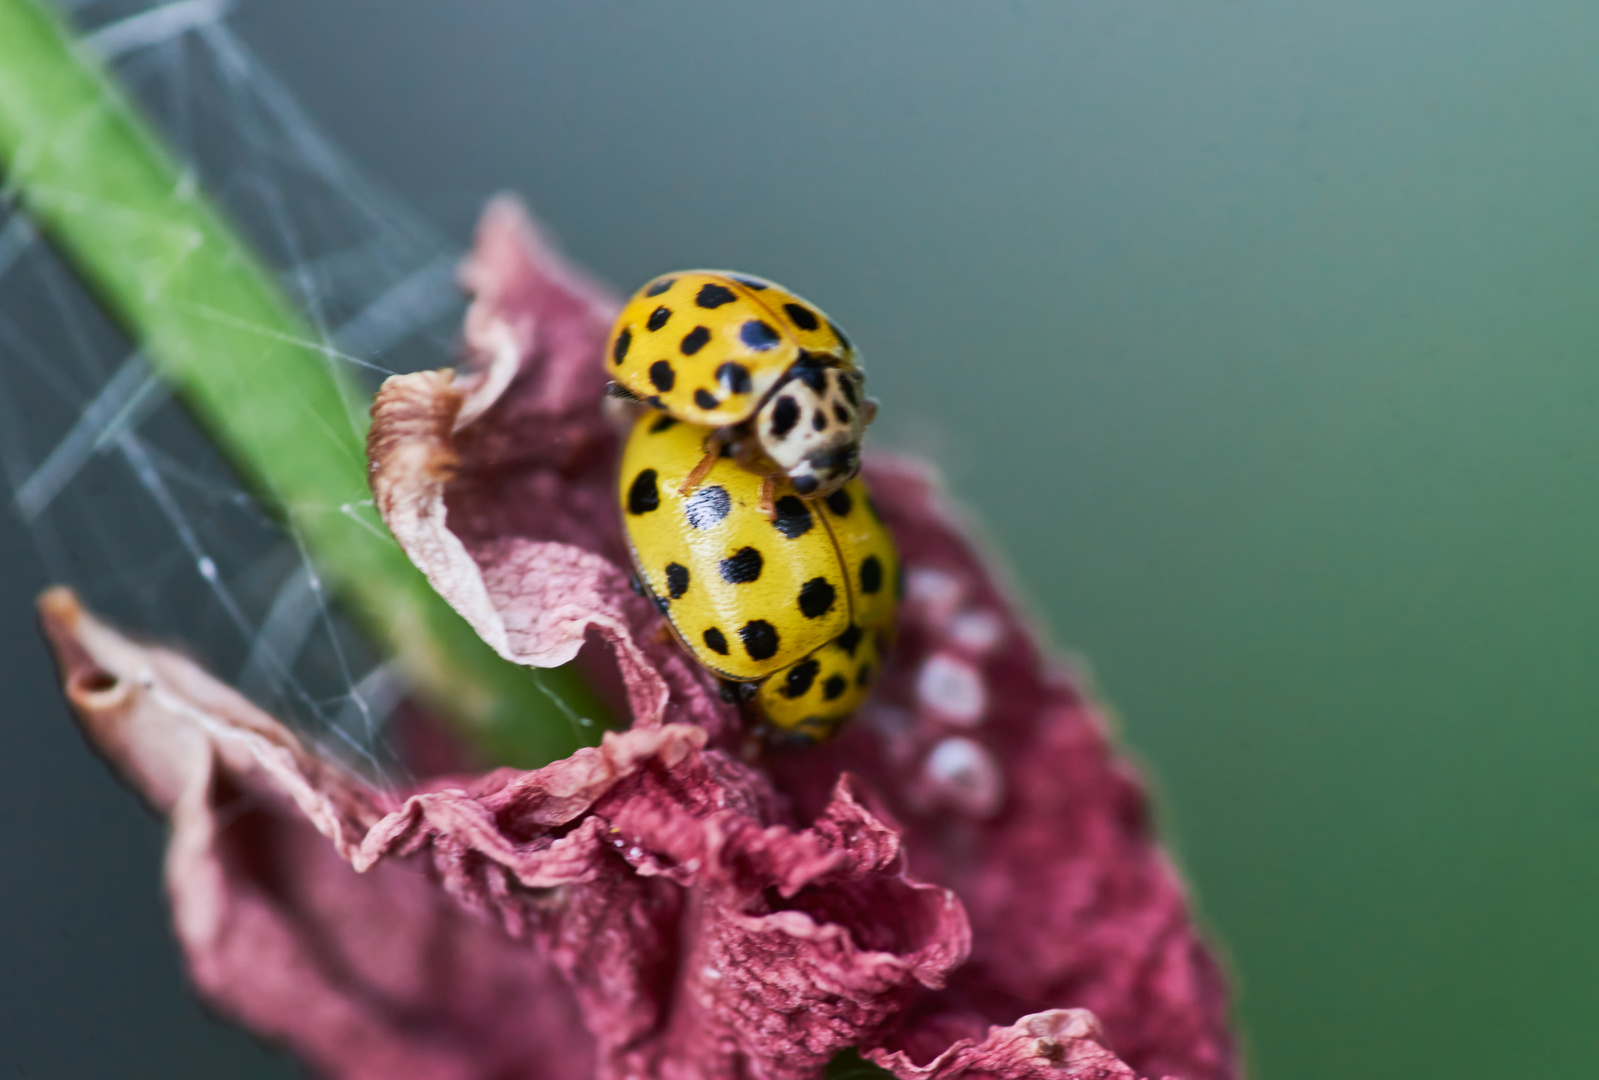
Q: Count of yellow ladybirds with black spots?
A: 2